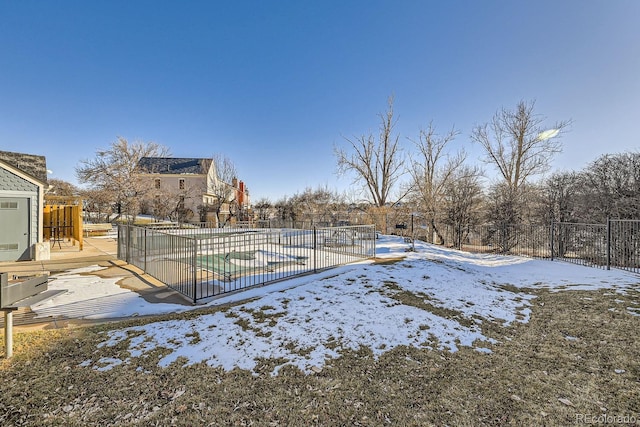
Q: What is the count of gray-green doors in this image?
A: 1